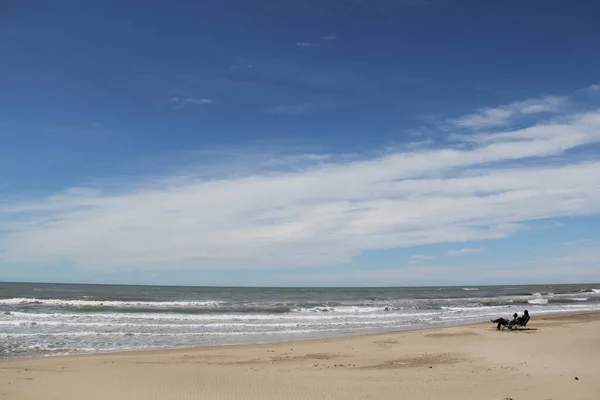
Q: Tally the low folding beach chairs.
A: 2